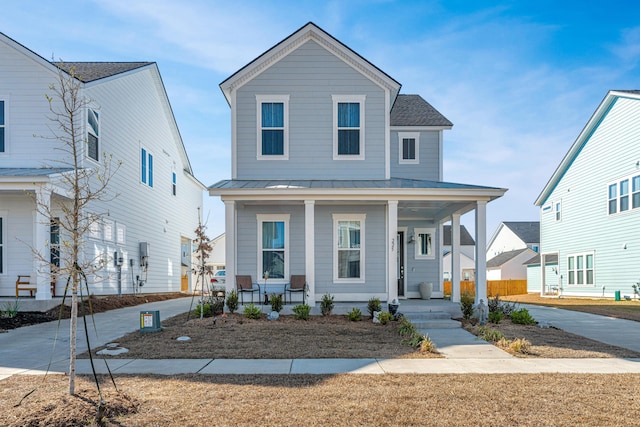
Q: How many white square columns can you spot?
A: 6